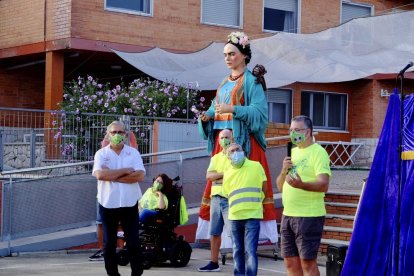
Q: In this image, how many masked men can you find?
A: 4